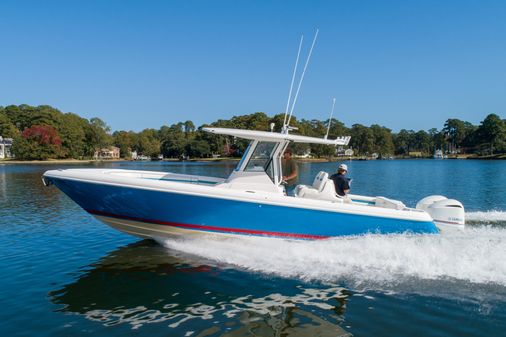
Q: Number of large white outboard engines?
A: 2